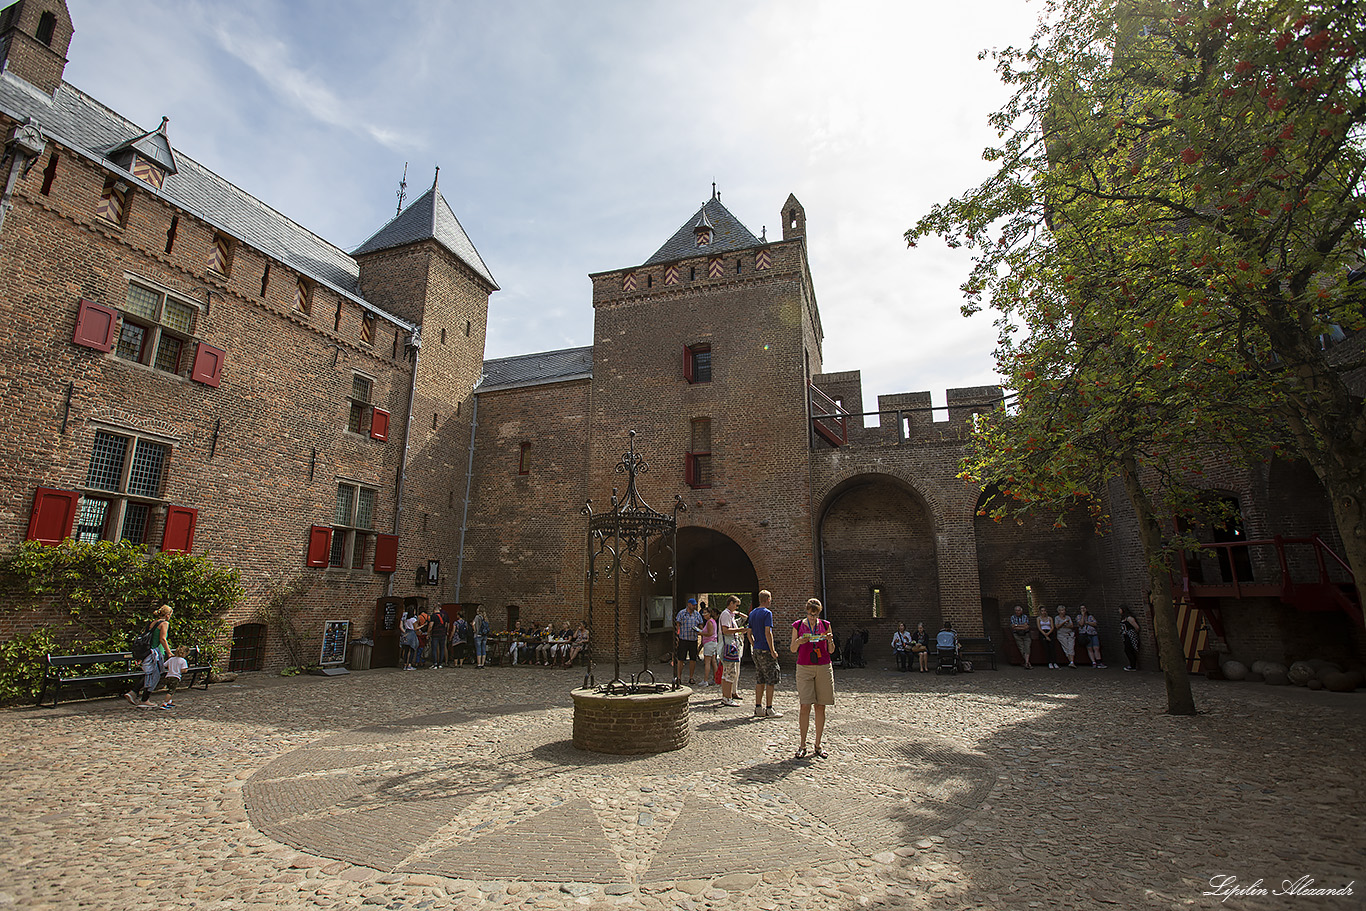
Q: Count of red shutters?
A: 9